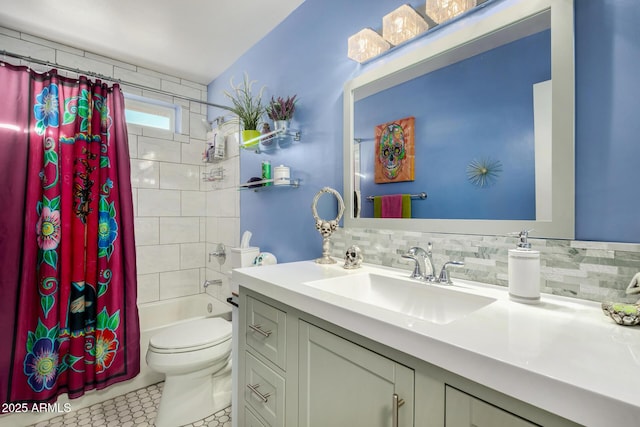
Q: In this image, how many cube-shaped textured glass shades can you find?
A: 3